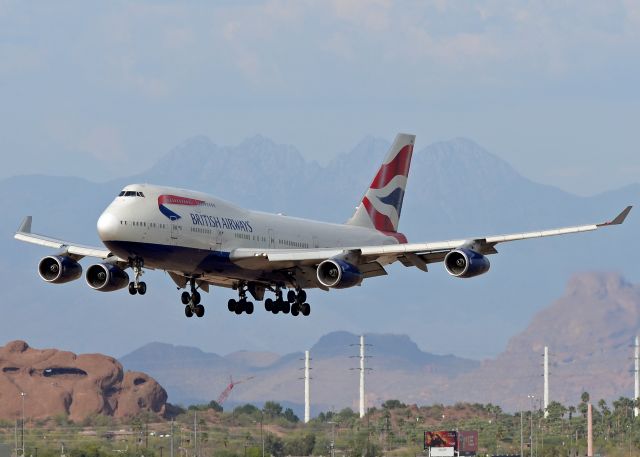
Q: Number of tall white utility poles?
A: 4